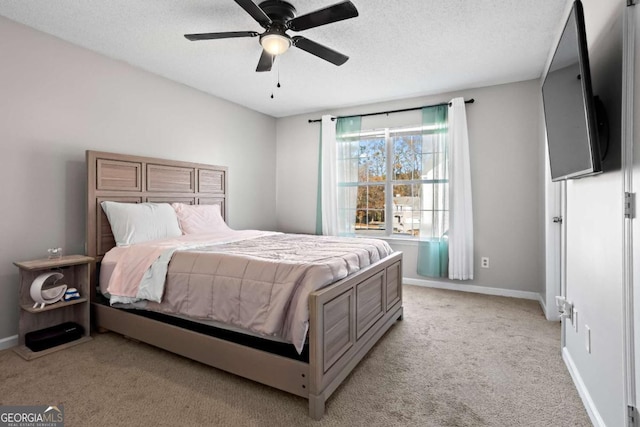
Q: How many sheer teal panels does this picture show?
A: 2